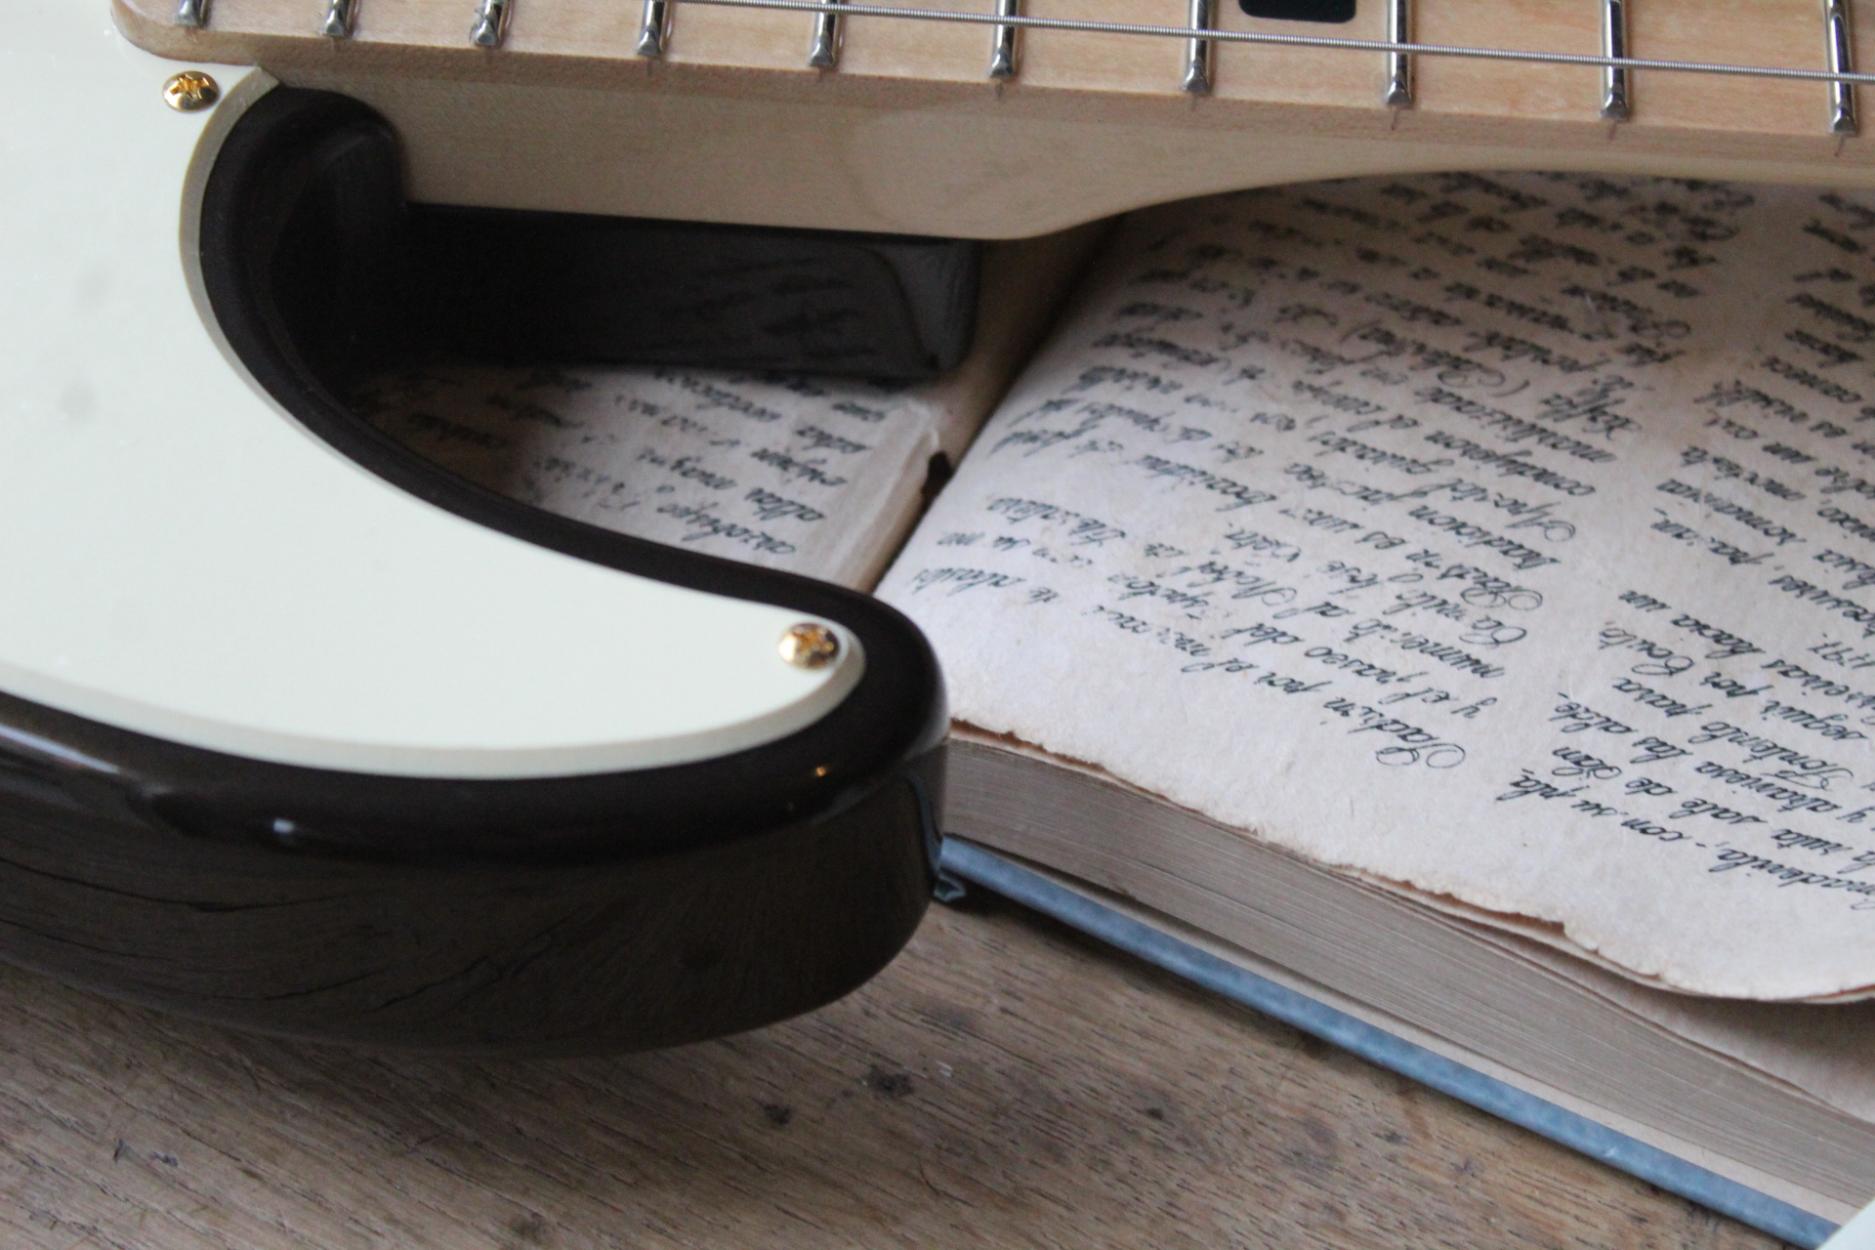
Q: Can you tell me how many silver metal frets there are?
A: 10